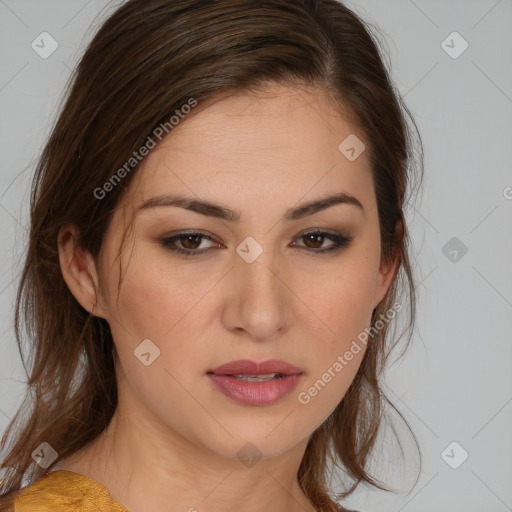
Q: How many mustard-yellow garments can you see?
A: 1